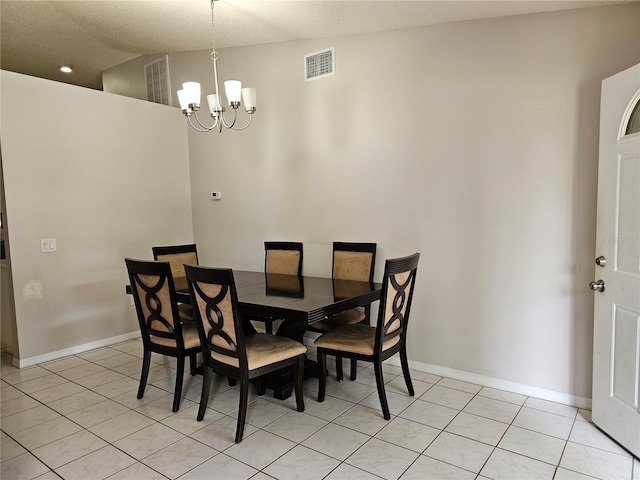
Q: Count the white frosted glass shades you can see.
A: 5